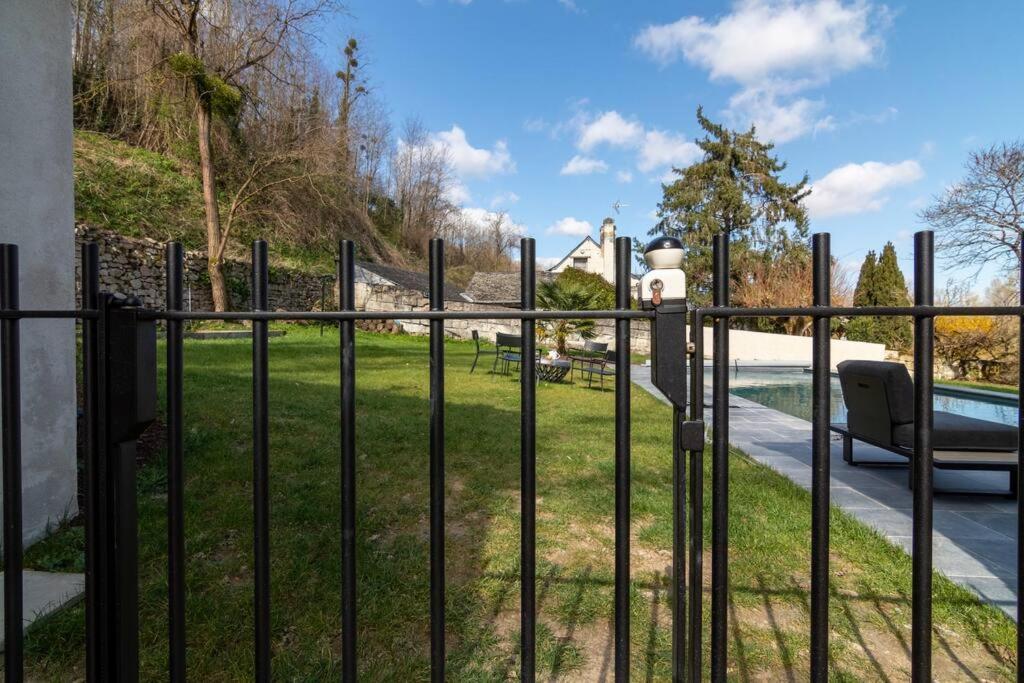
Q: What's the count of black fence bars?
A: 12